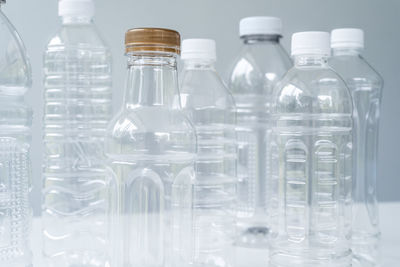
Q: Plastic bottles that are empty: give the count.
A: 7